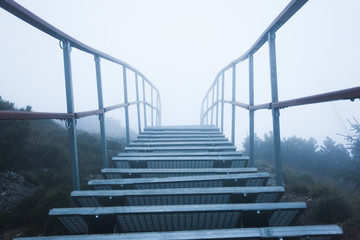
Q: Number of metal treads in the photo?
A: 13